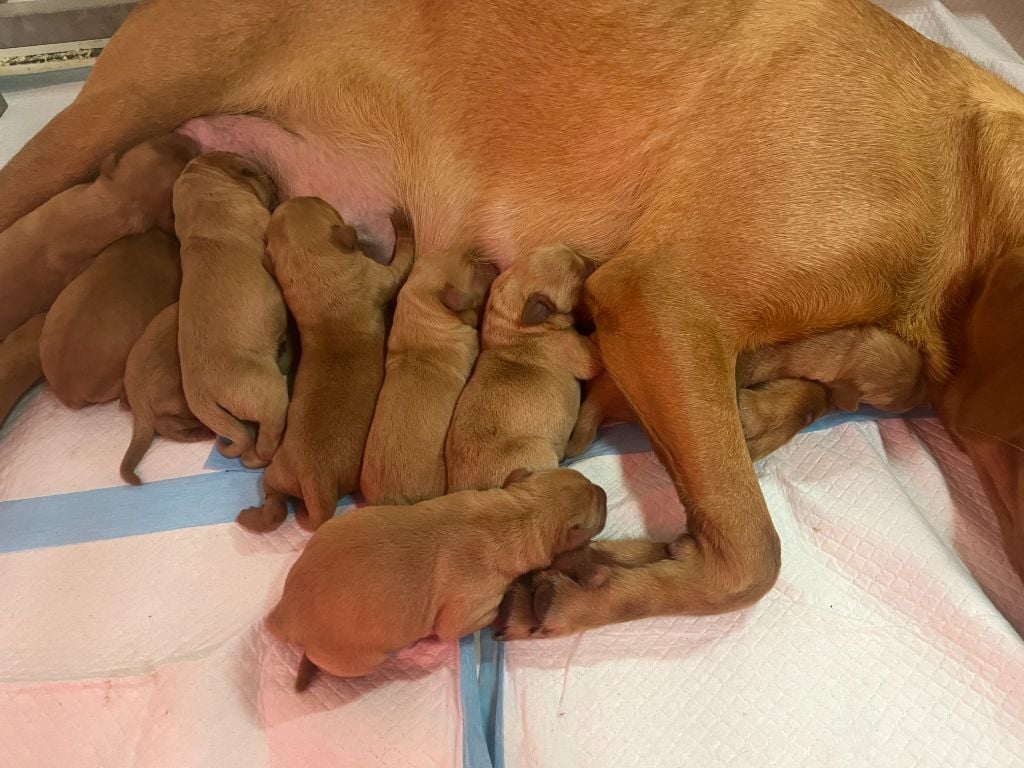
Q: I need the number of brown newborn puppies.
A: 10